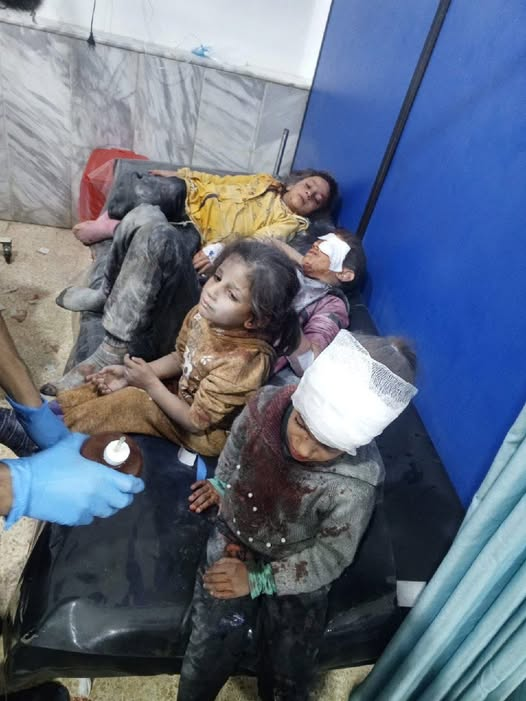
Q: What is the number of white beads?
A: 9